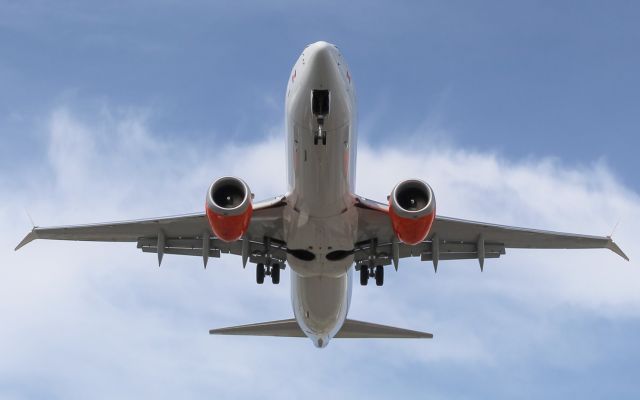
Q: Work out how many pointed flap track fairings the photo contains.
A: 6